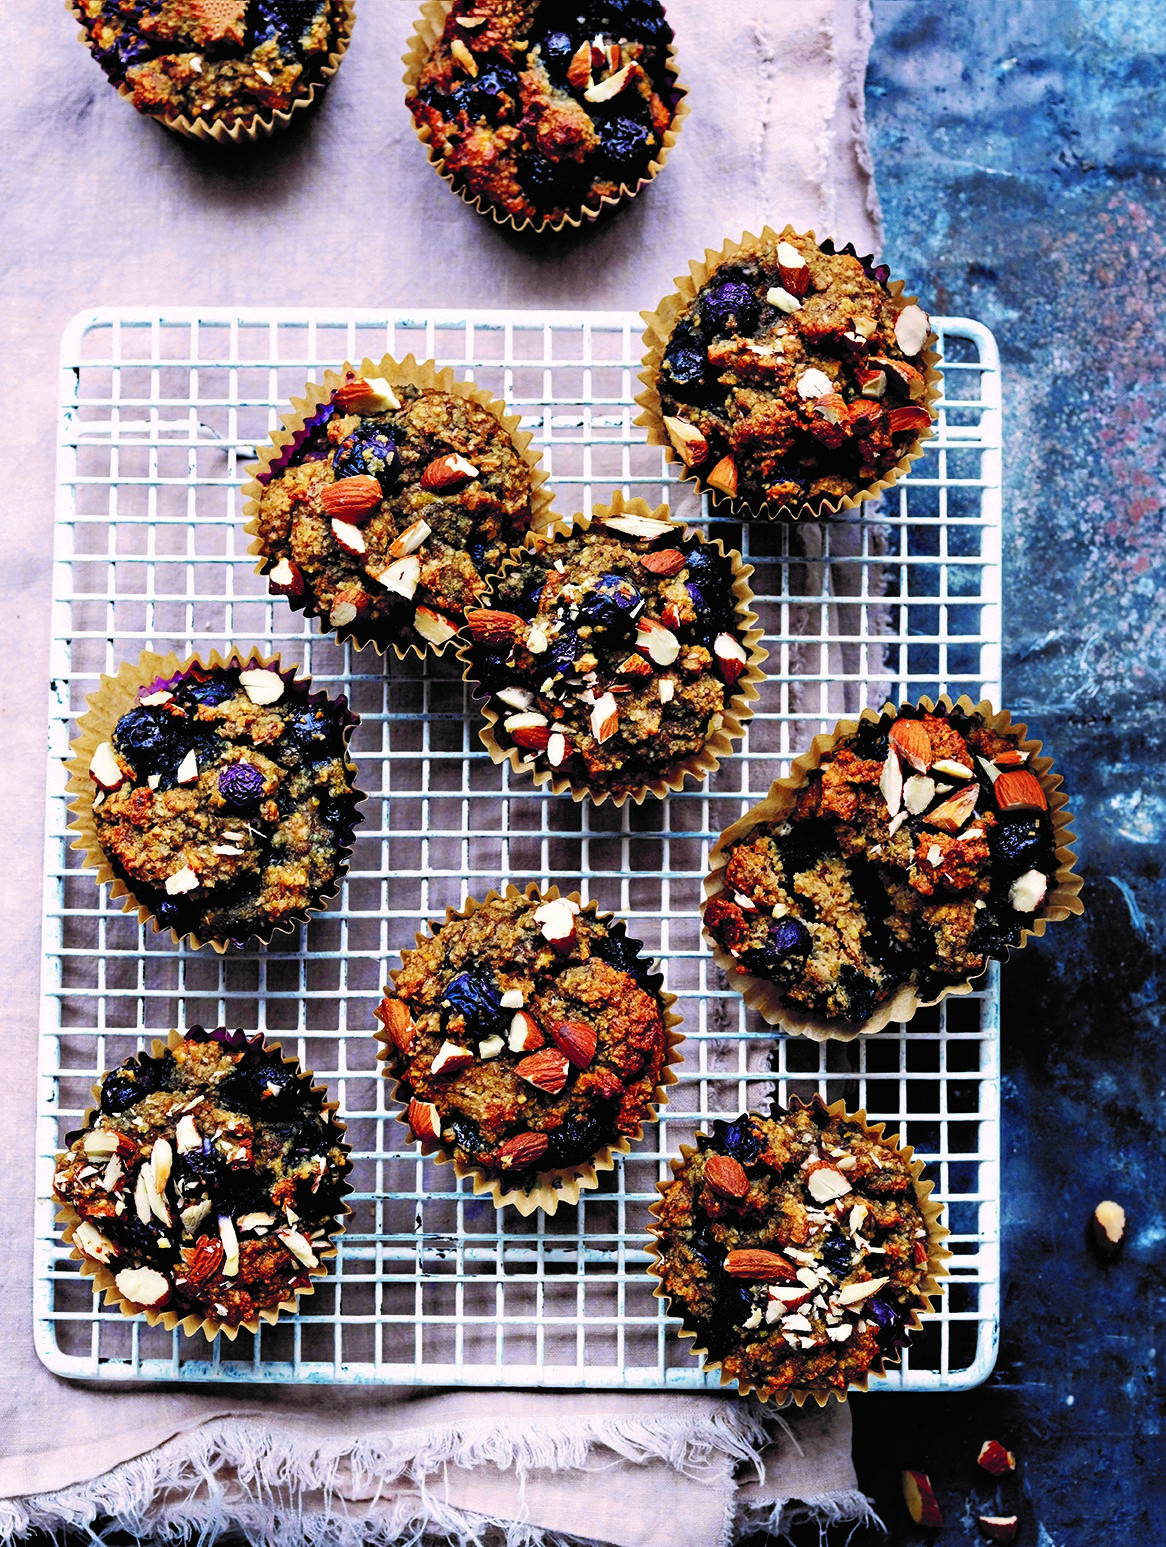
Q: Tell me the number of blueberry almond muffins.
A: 10